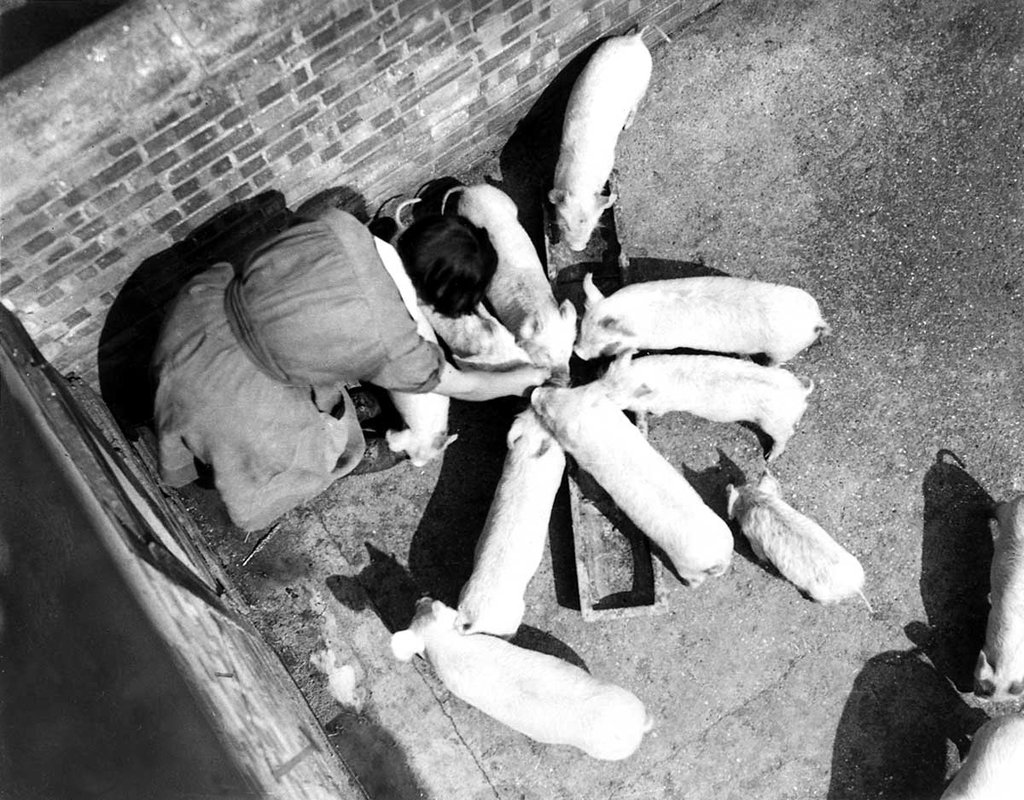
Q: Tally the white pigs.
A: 12